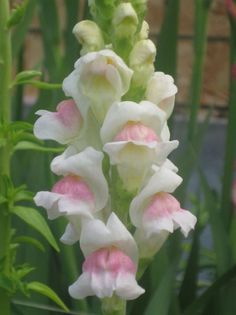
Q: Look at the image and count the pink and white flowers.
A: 5